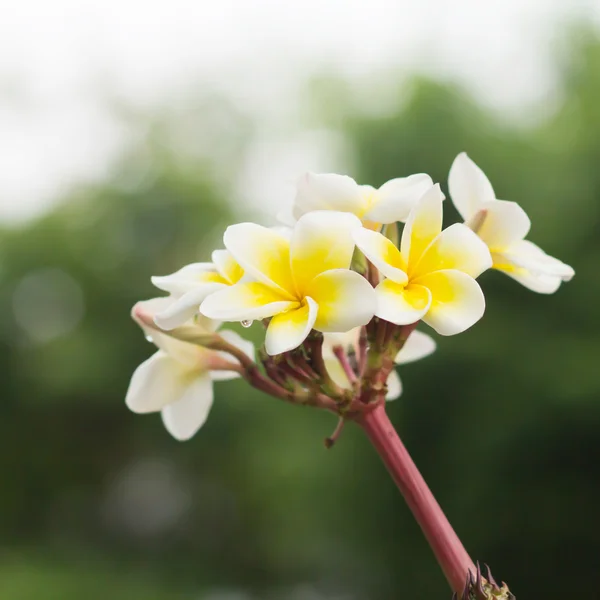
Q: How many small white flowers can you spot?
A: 7